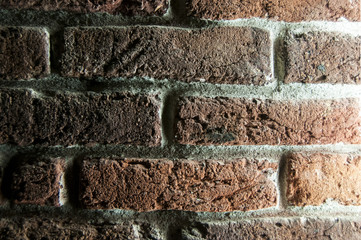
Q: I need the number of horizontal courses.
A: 5